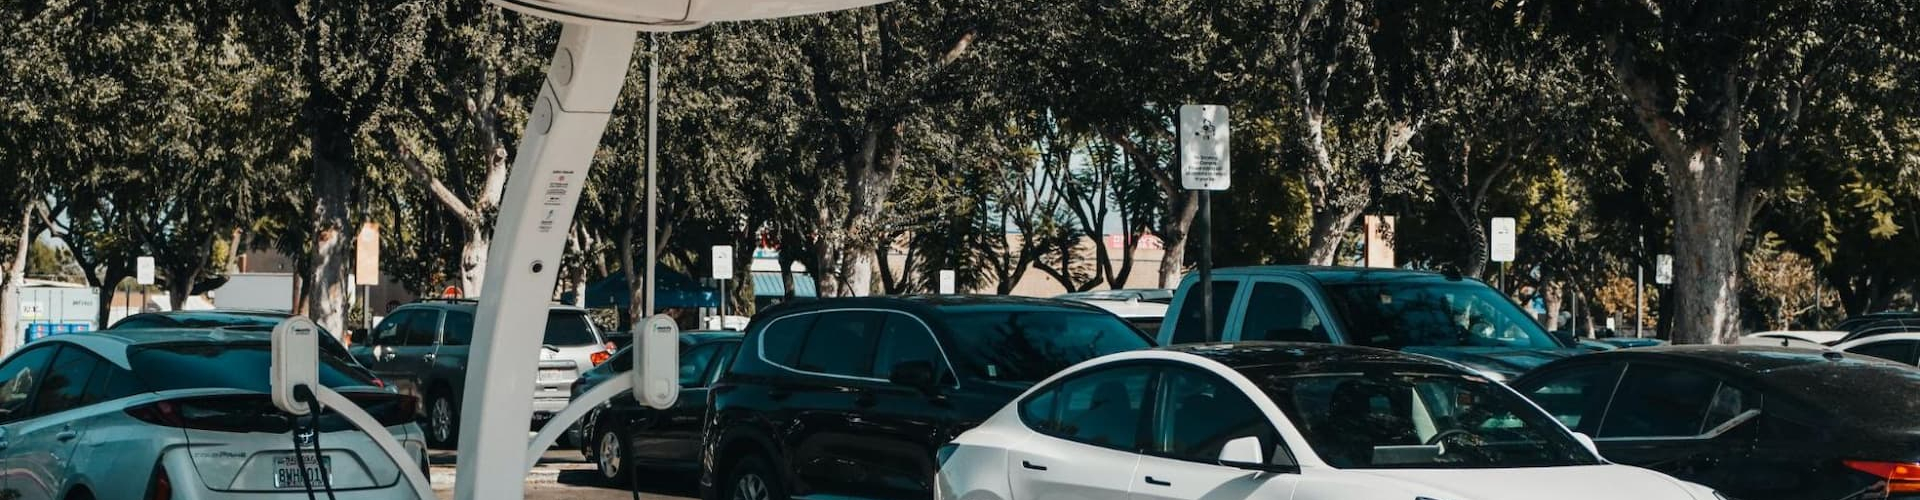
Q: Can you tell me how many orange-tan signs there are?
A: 2